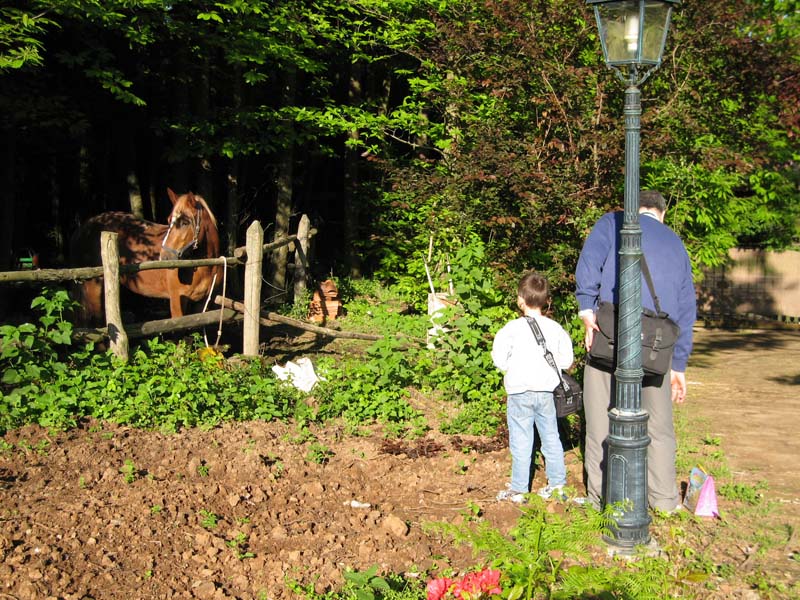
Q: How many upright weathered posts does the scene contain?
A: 3